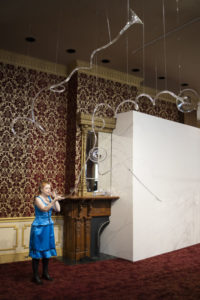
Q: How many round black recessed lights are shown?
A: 6